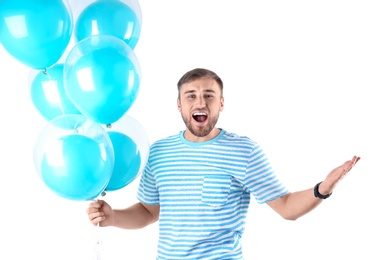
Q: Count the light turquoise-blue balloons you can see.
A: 6